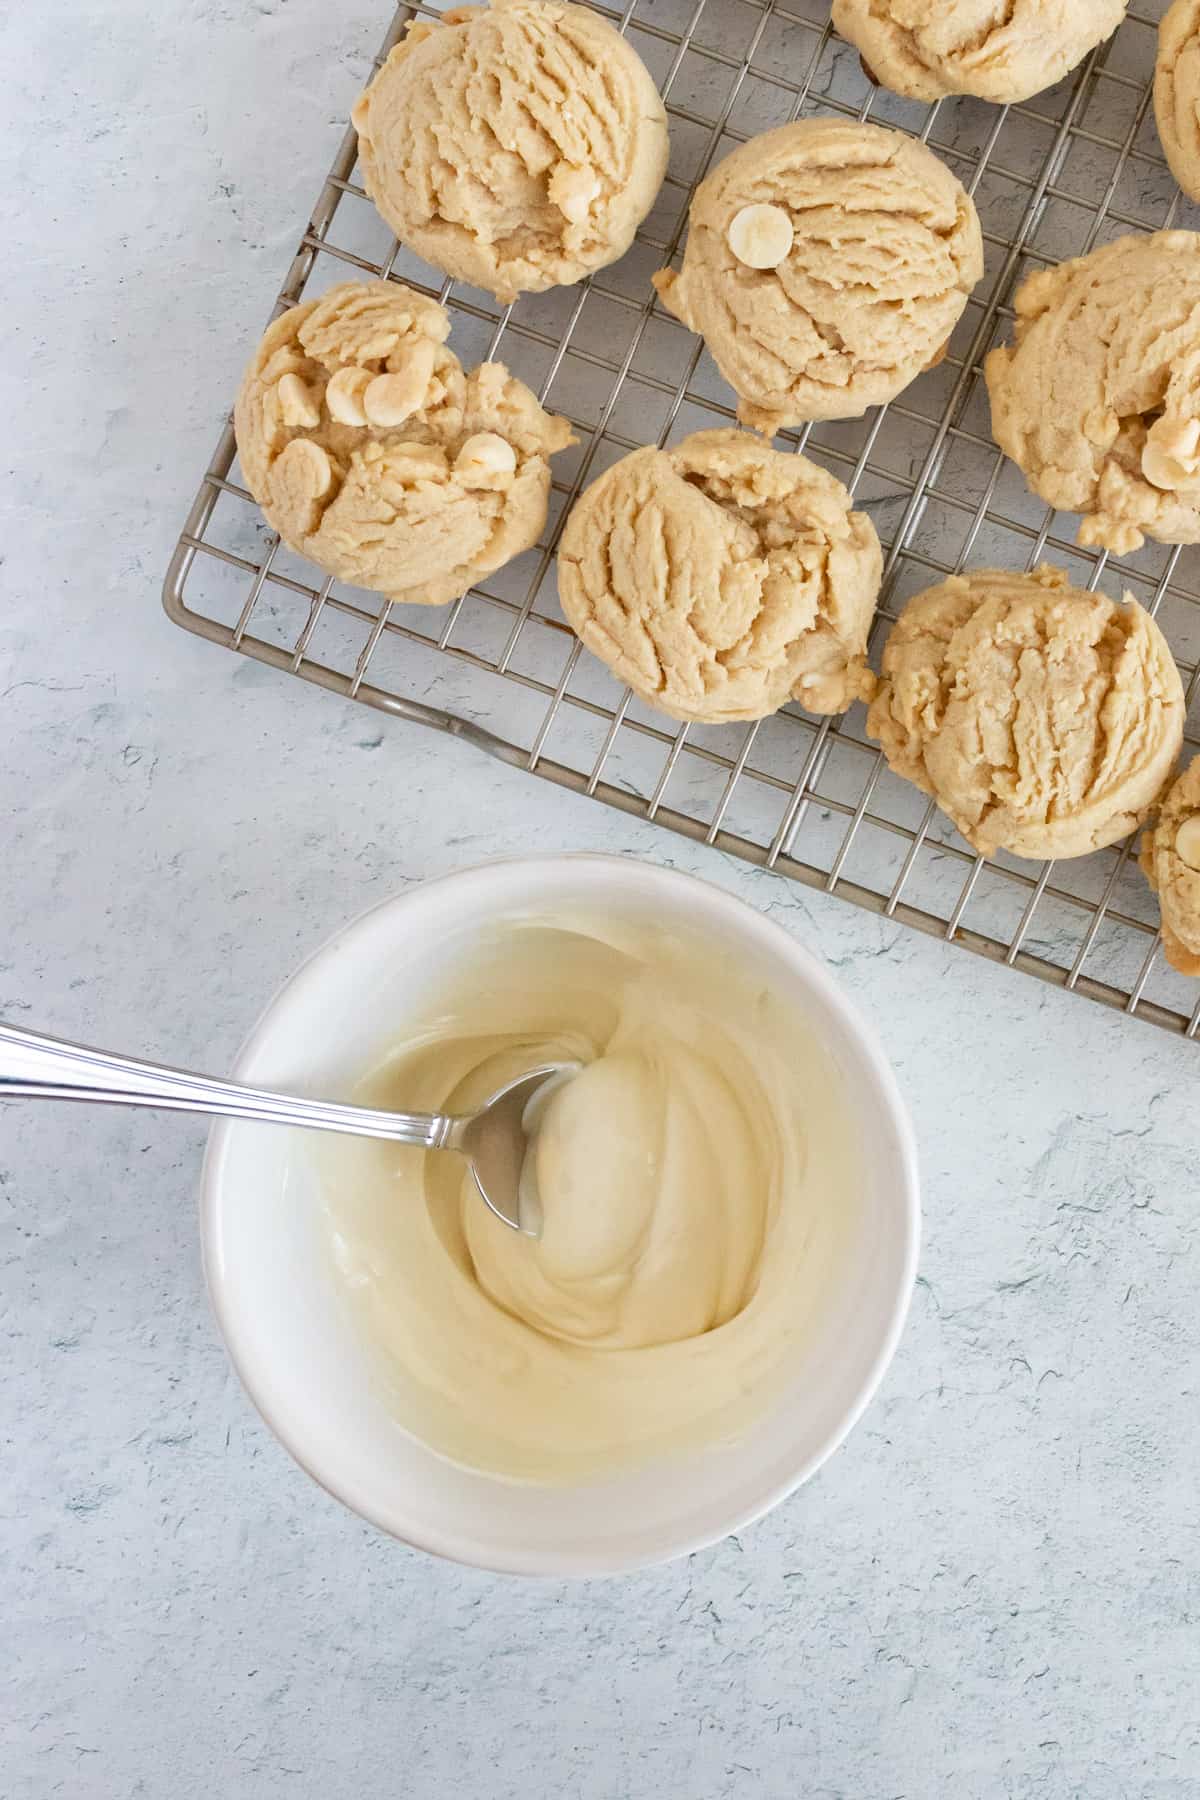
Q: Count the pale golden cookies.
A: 9